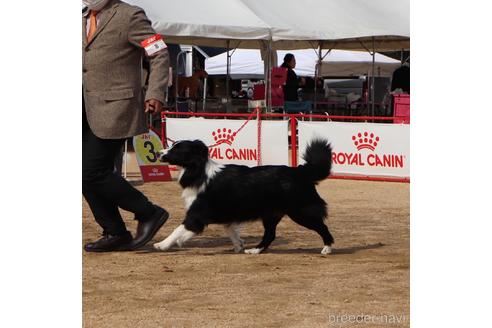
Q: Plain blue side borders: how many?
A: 0